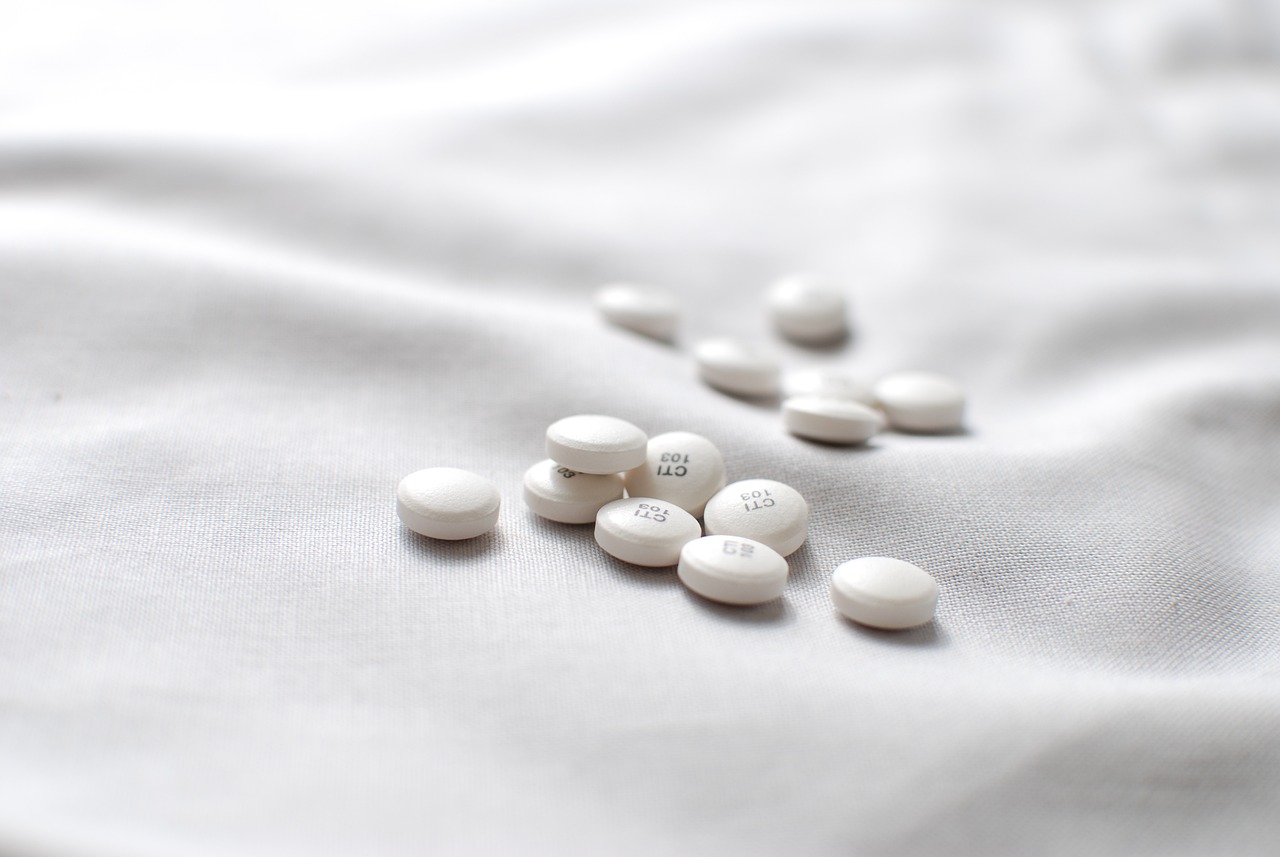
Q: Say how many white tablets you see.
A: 14